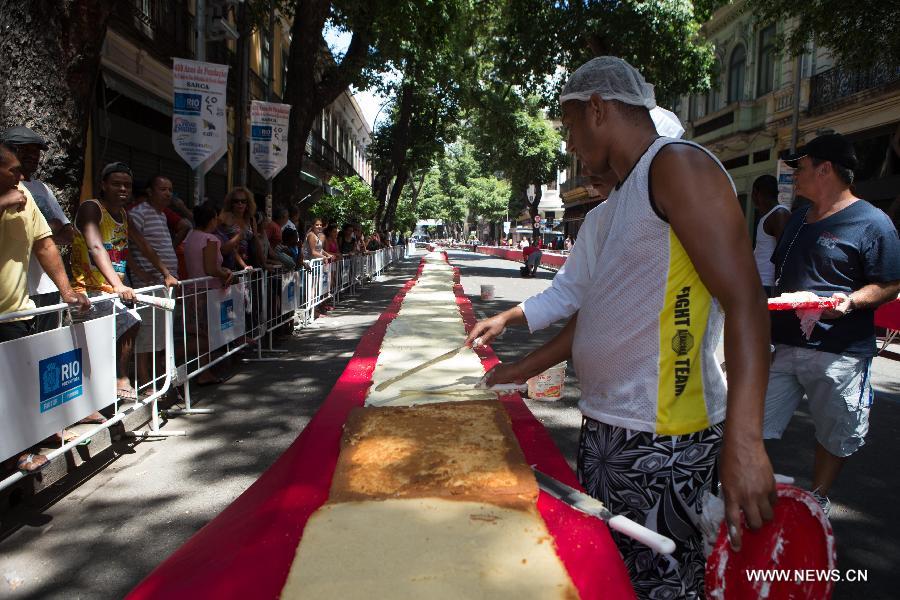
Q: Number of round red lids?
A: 2